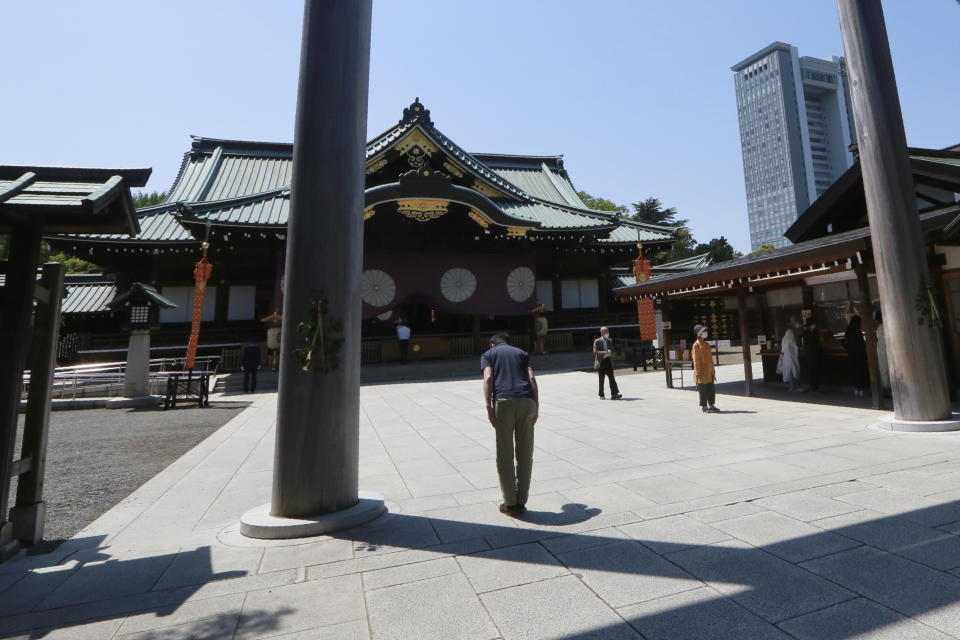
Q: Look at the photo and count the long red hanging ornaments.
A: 2